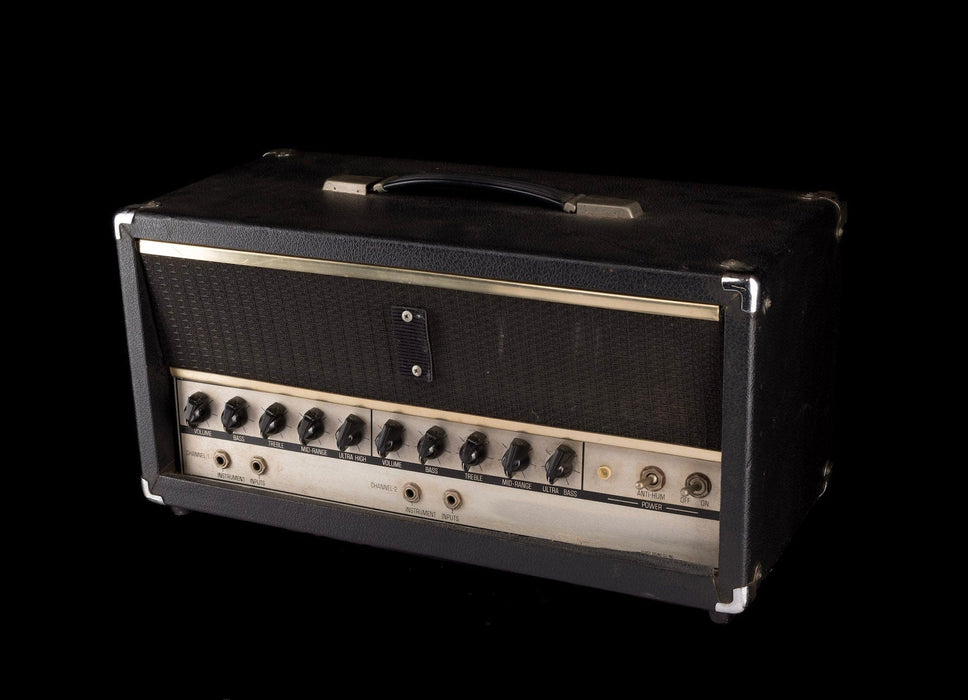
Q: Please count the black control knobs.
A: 10